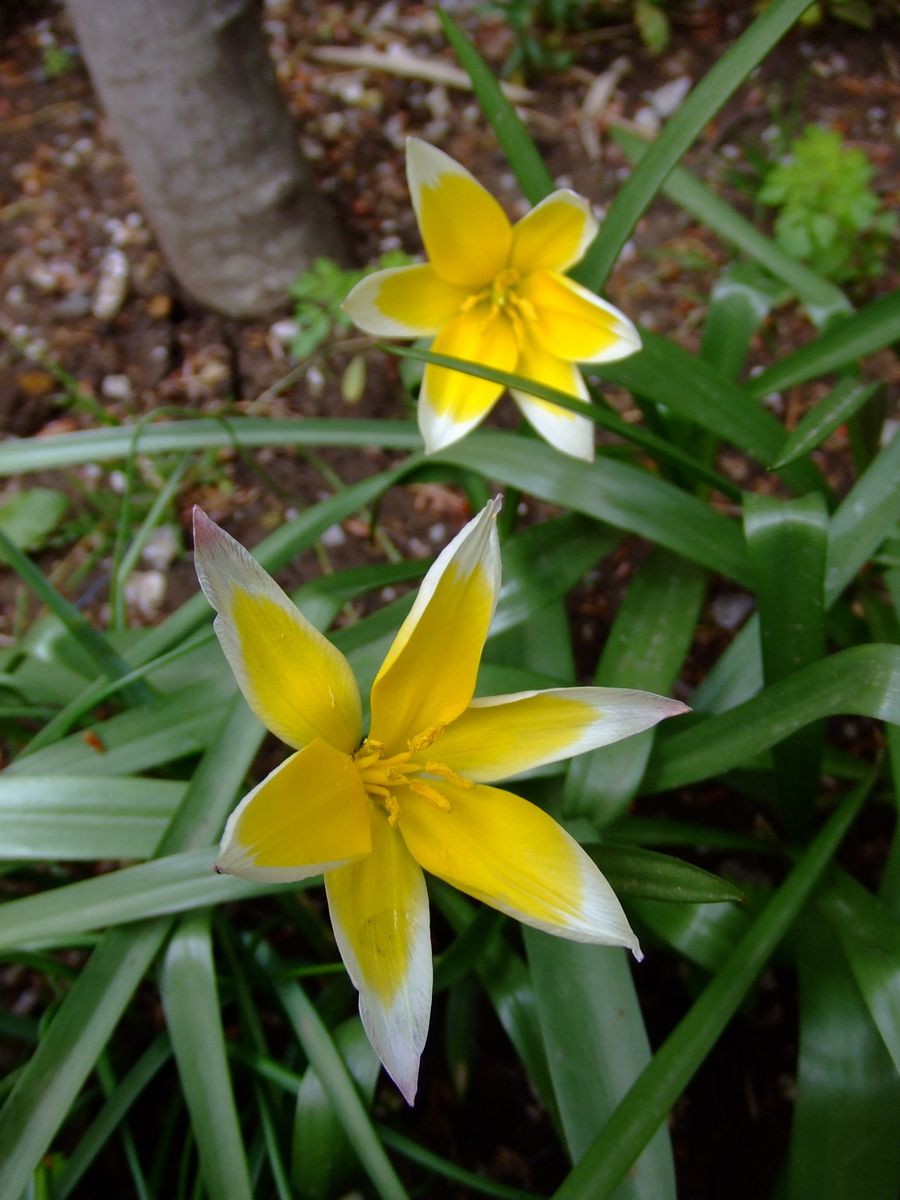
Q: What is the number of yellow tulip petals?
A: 12